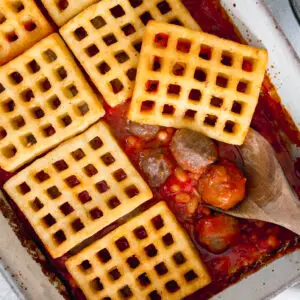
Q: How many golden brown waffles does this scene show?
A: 7